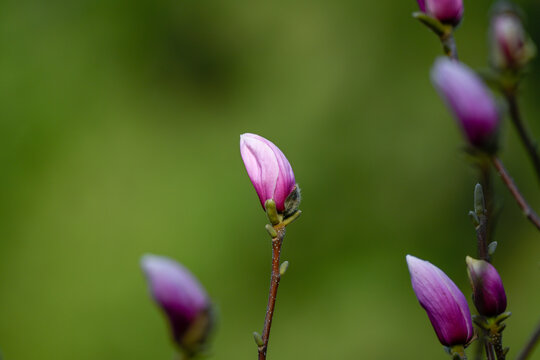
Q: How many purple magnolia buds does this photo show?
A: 7